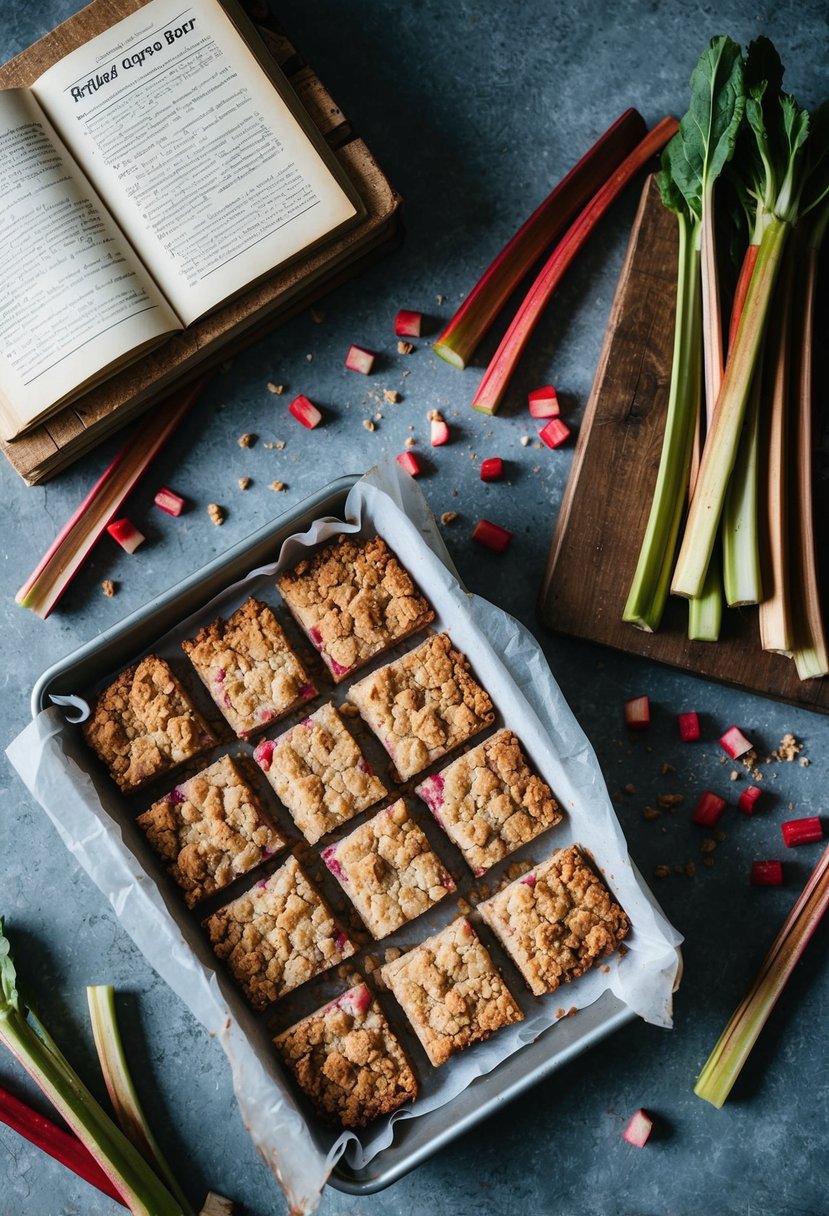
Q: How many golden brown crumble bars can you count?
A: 12